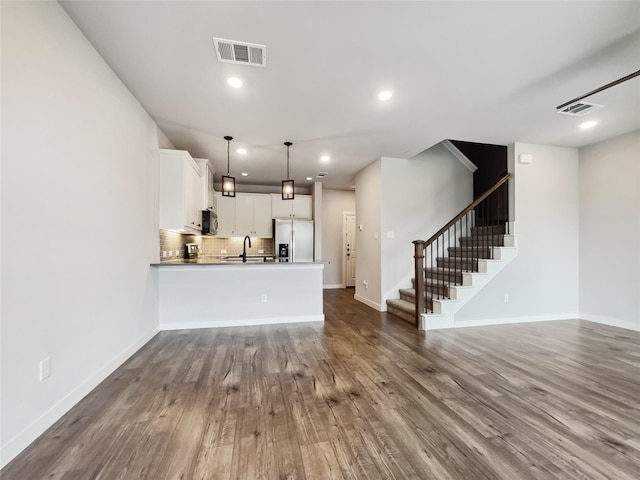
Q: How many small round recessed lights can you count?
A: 7